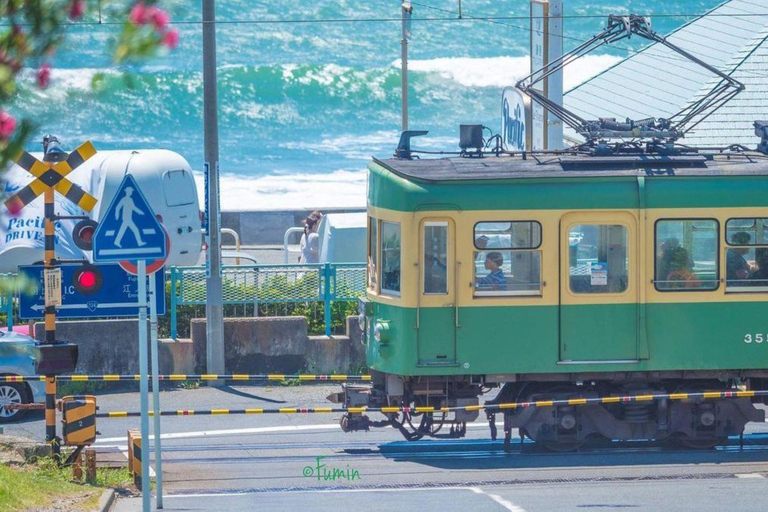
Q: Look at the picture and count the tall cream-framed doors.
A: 2